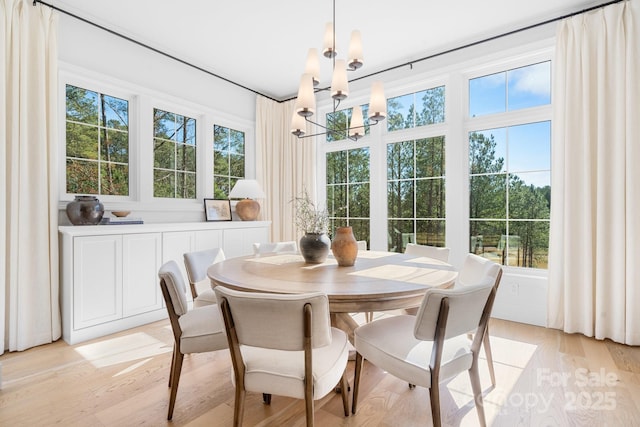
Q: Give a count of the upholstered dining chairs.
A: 8